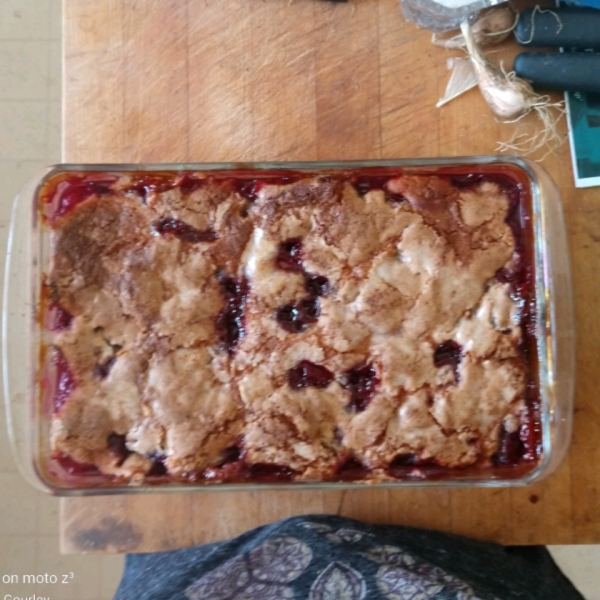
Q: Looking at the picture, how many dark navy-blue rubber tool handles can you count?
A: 2